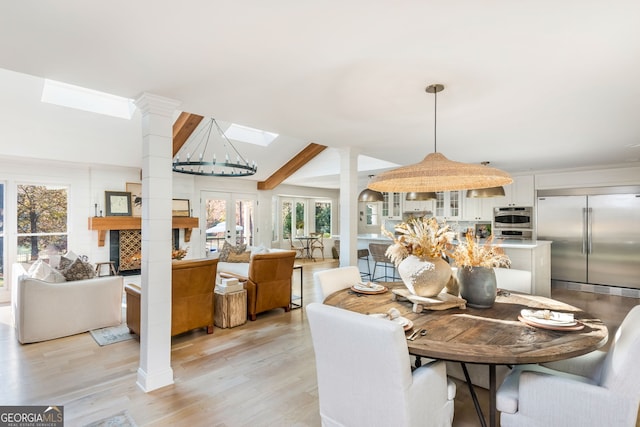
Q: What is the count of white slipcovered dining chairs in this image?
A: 4